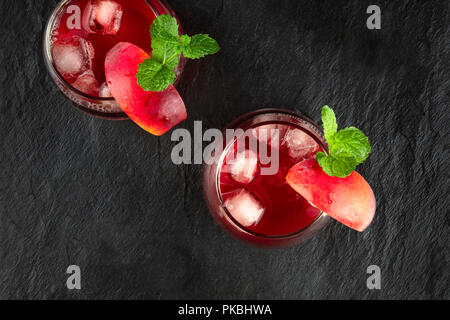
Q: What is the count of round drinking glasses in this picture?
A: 2